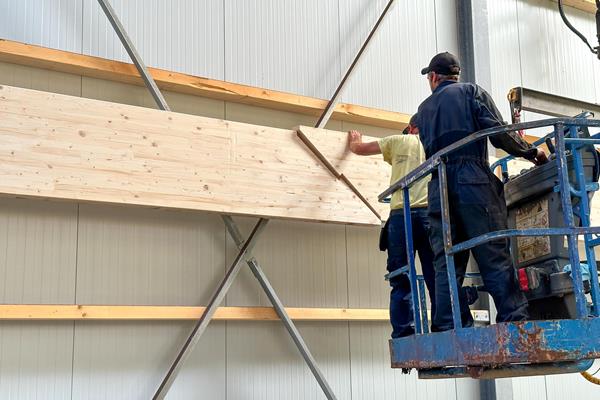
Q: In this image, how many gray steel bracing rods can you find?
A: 2